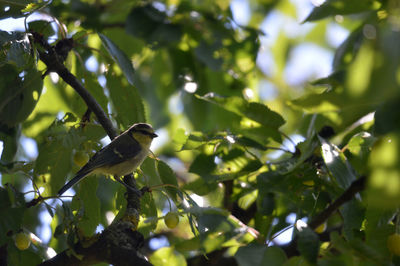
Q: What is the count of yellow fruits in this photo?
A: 4